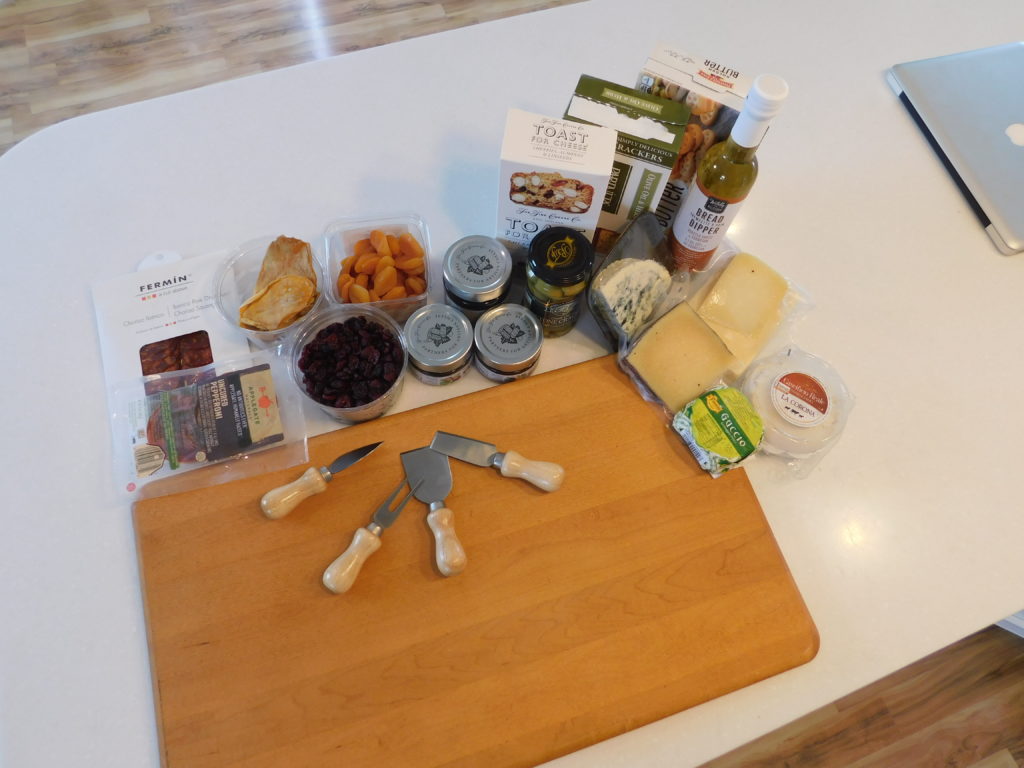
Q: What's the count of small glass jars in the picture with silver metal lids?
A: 3